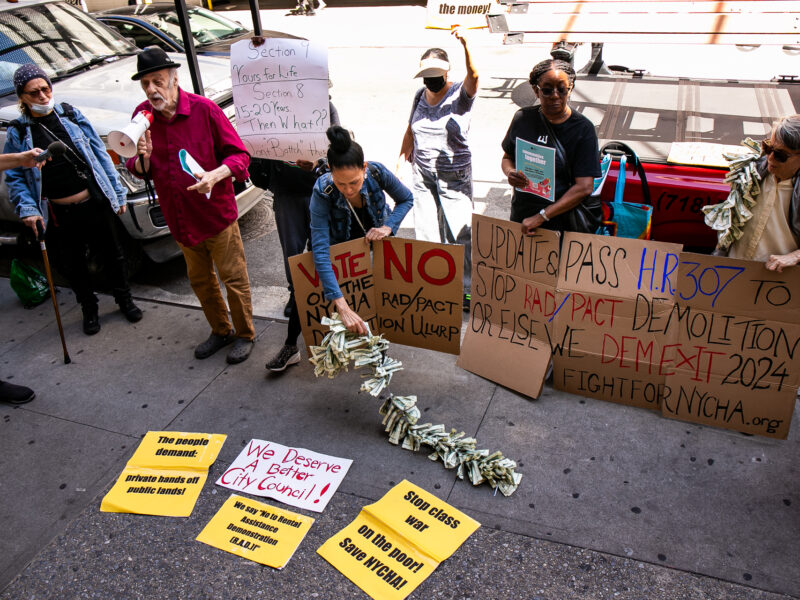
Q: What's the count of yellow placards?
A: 3